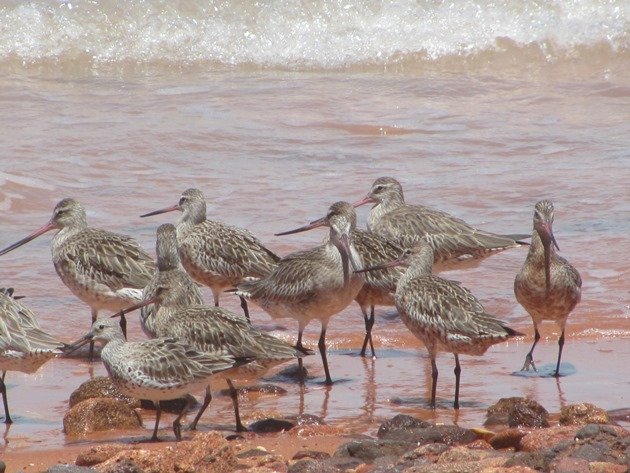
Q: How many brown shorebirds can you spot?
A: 11